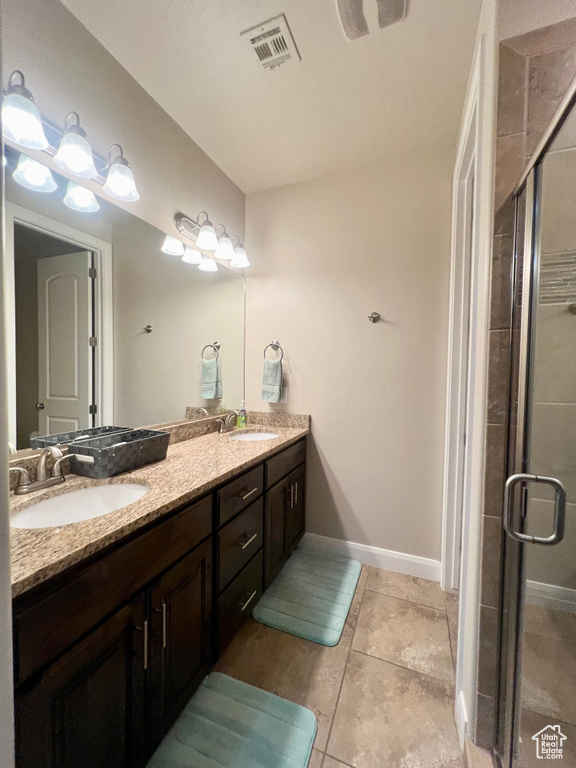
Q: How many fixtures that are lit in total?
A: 2